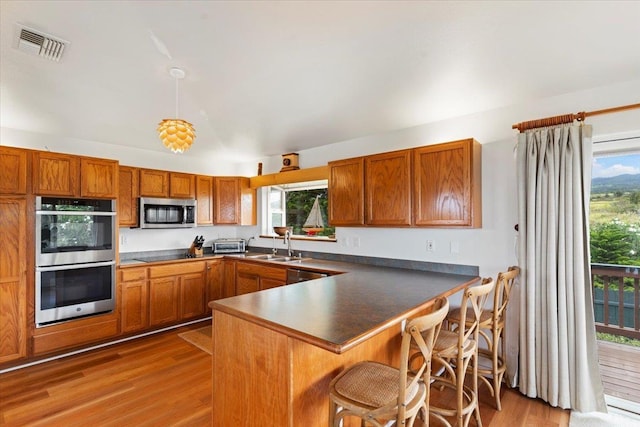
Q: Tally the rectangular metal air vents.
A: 1